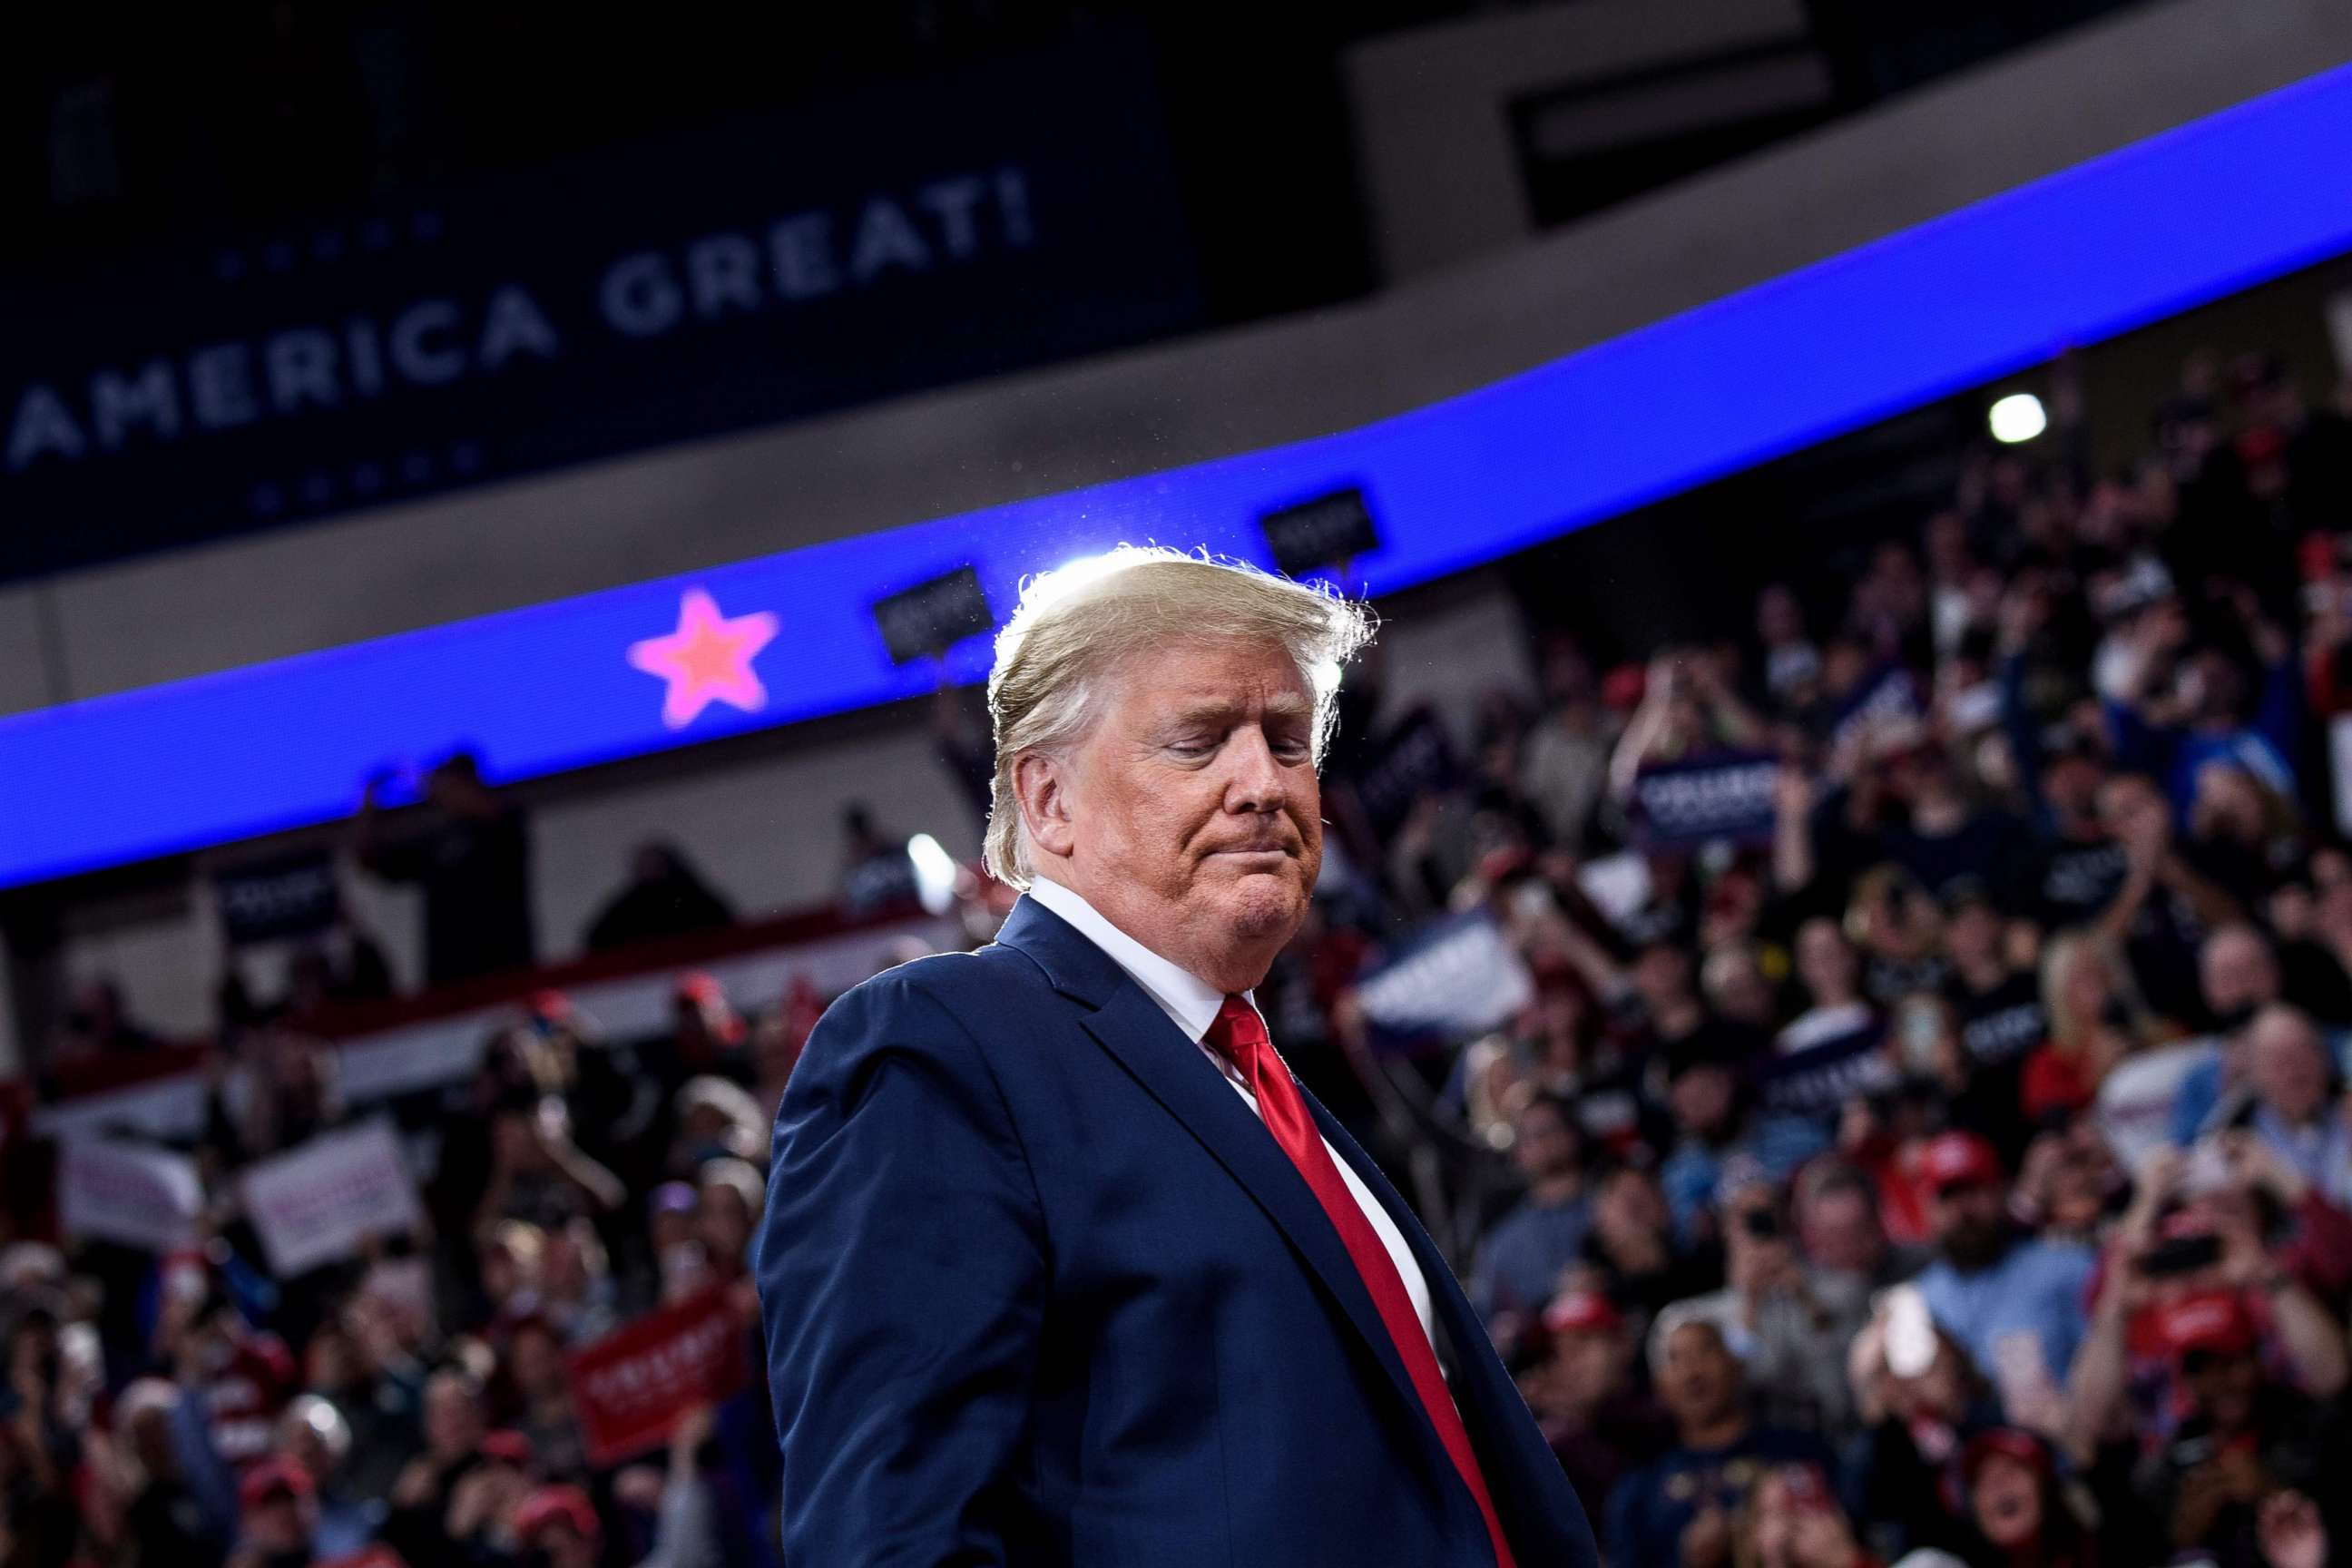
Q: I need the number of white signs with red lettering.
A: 2